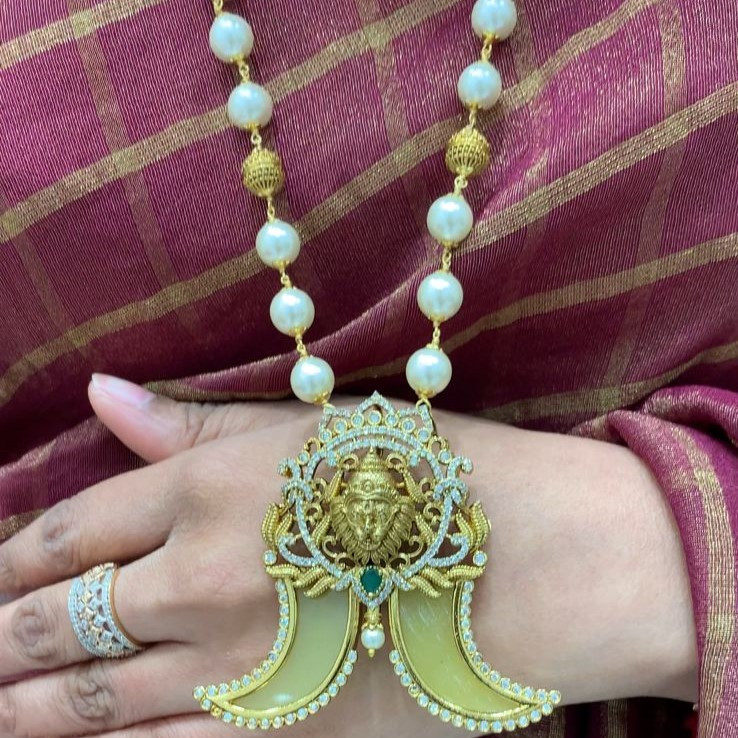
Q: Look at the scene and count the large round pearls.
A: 10